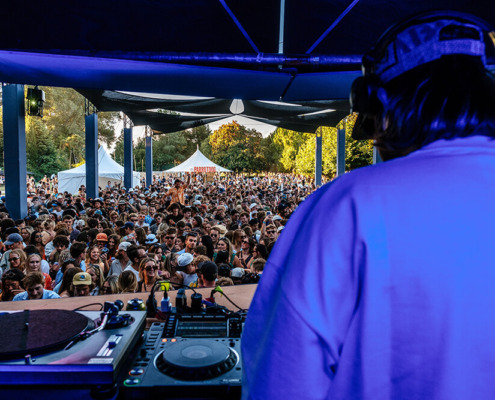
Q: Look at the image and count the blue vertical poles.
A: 7